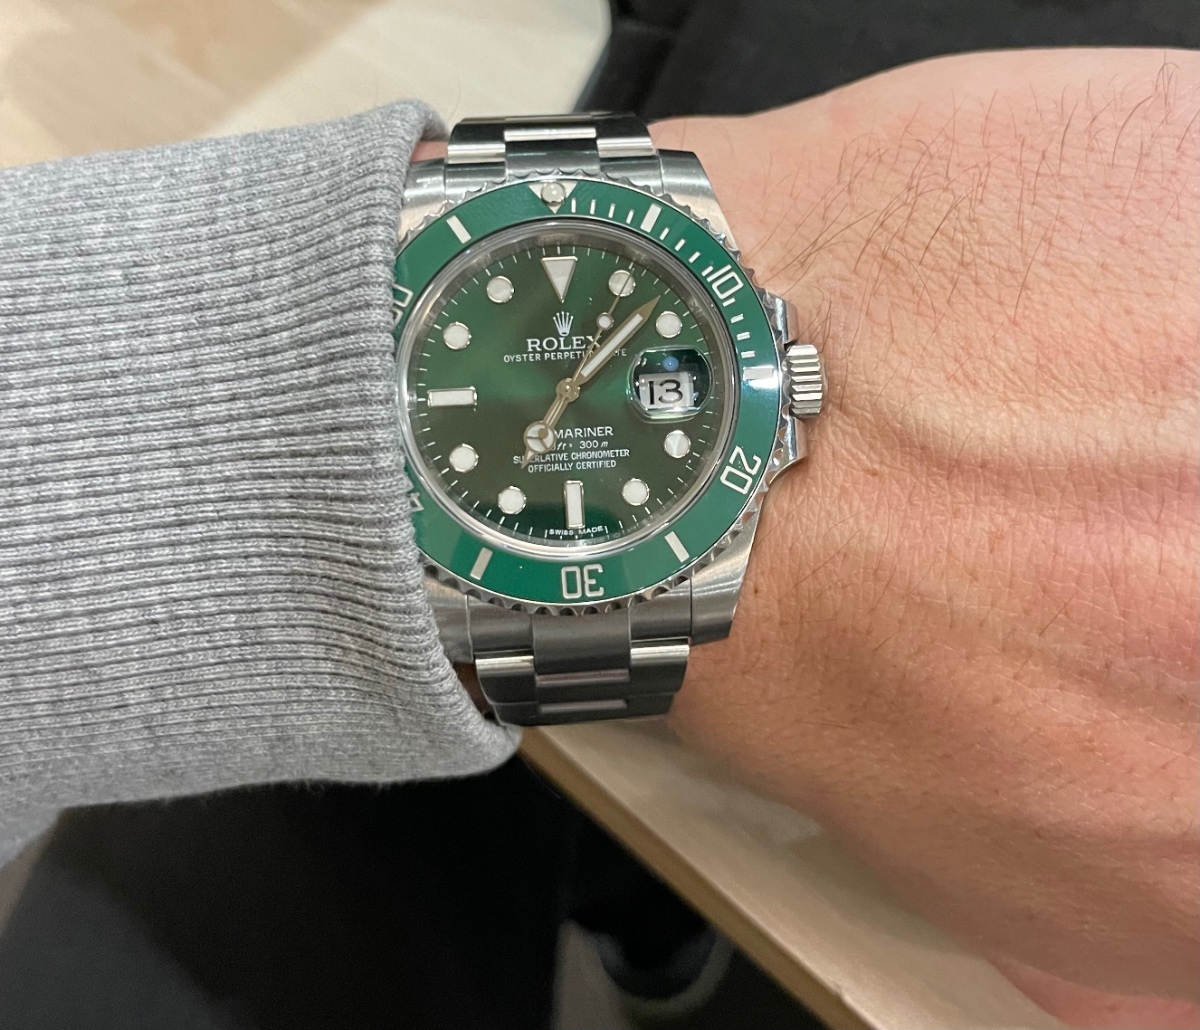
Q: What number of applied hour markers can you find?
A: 11